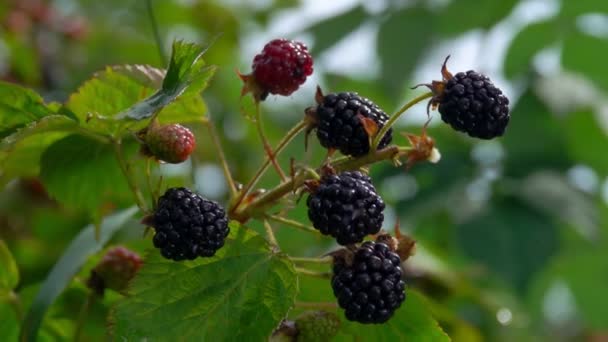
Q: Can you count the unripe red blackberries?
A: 3